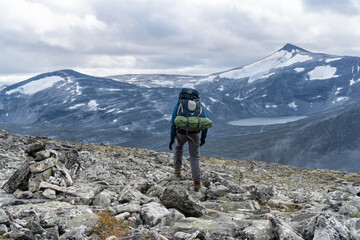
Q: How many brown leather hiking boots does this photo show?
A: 2